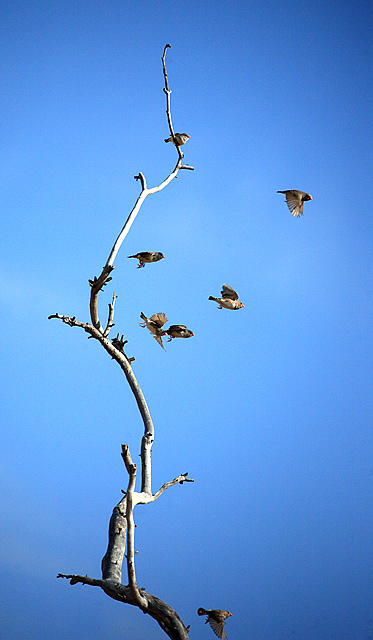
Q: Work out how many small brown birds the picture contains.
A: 7